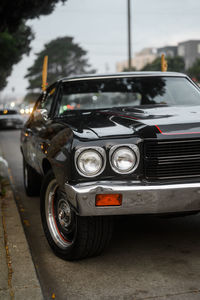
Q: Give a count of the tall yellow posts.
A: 2